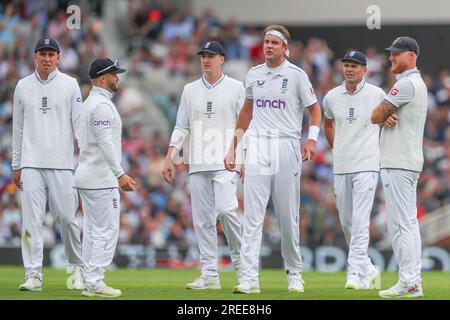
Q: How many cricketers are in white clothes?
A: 6